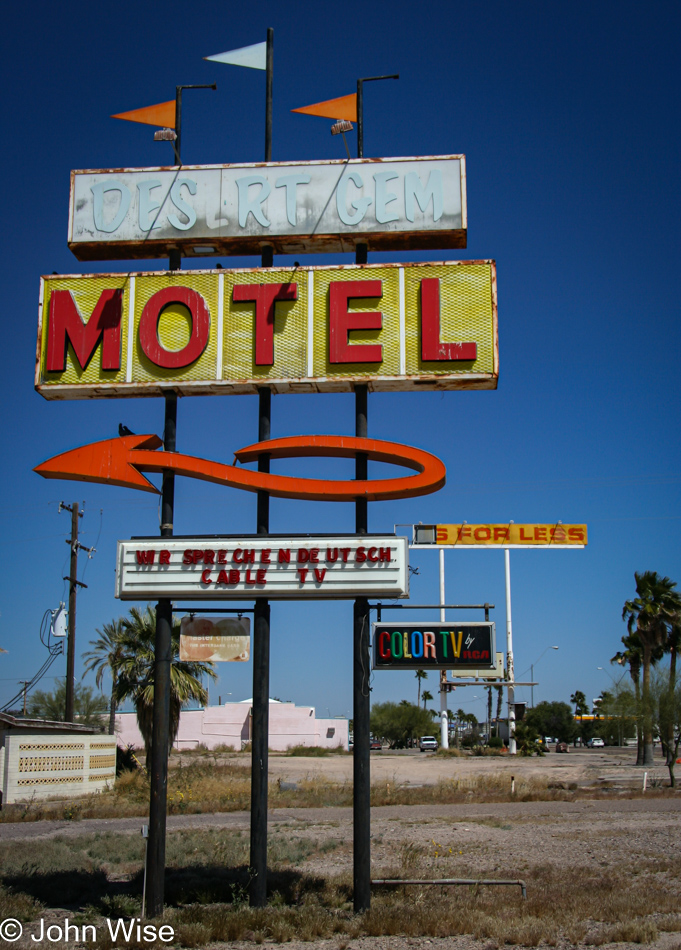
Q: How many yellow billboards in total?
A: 2